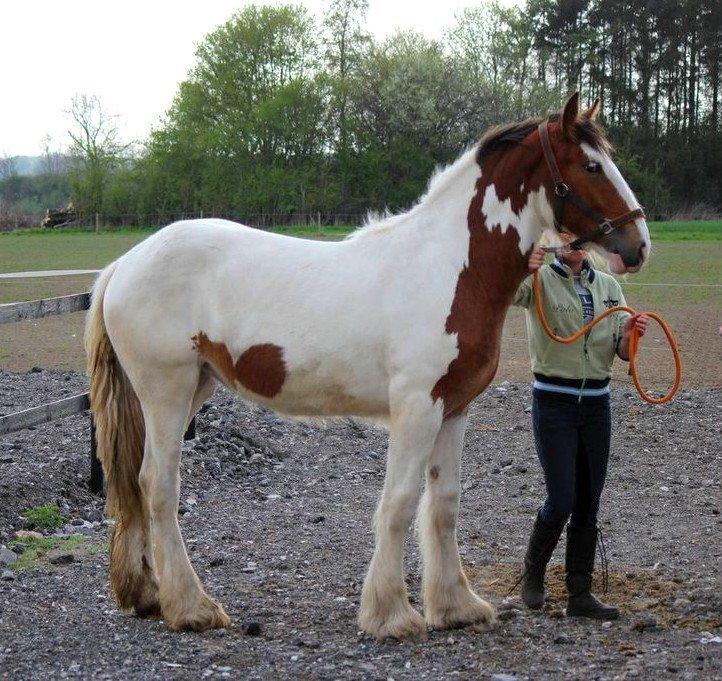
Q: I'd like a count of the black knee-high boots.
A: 2